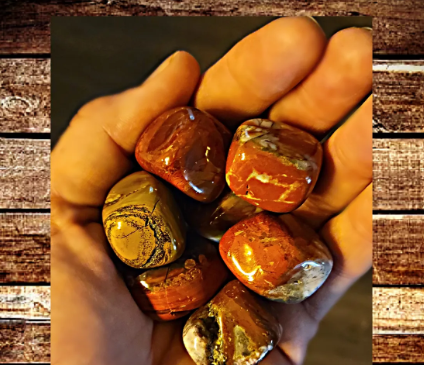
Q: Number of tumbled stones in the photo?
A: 7